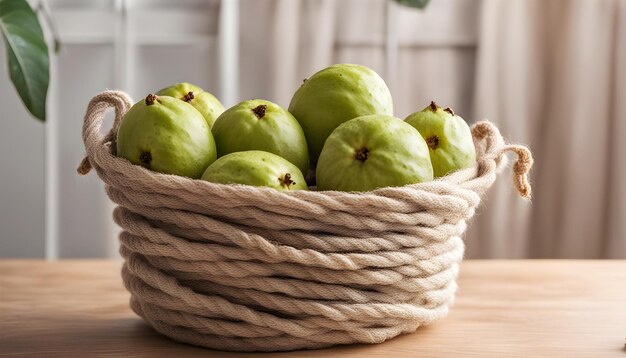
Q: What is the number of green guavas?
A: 7